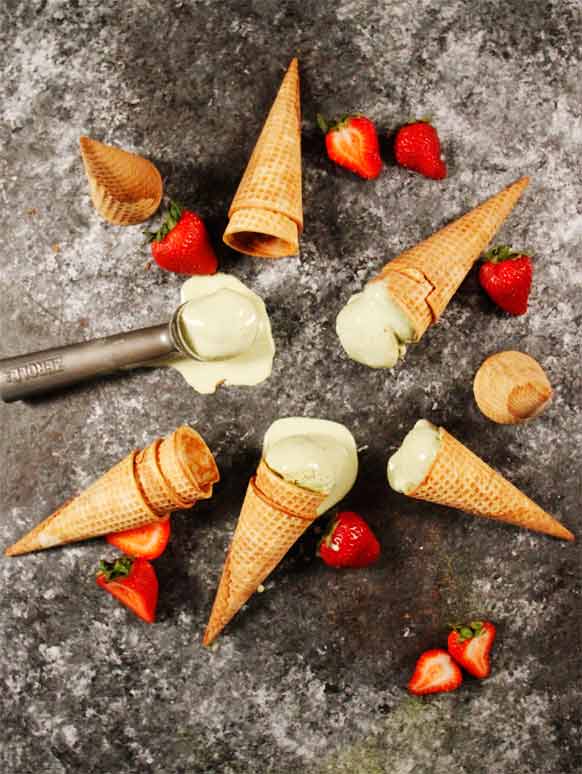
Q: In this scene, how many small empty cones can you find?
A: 2